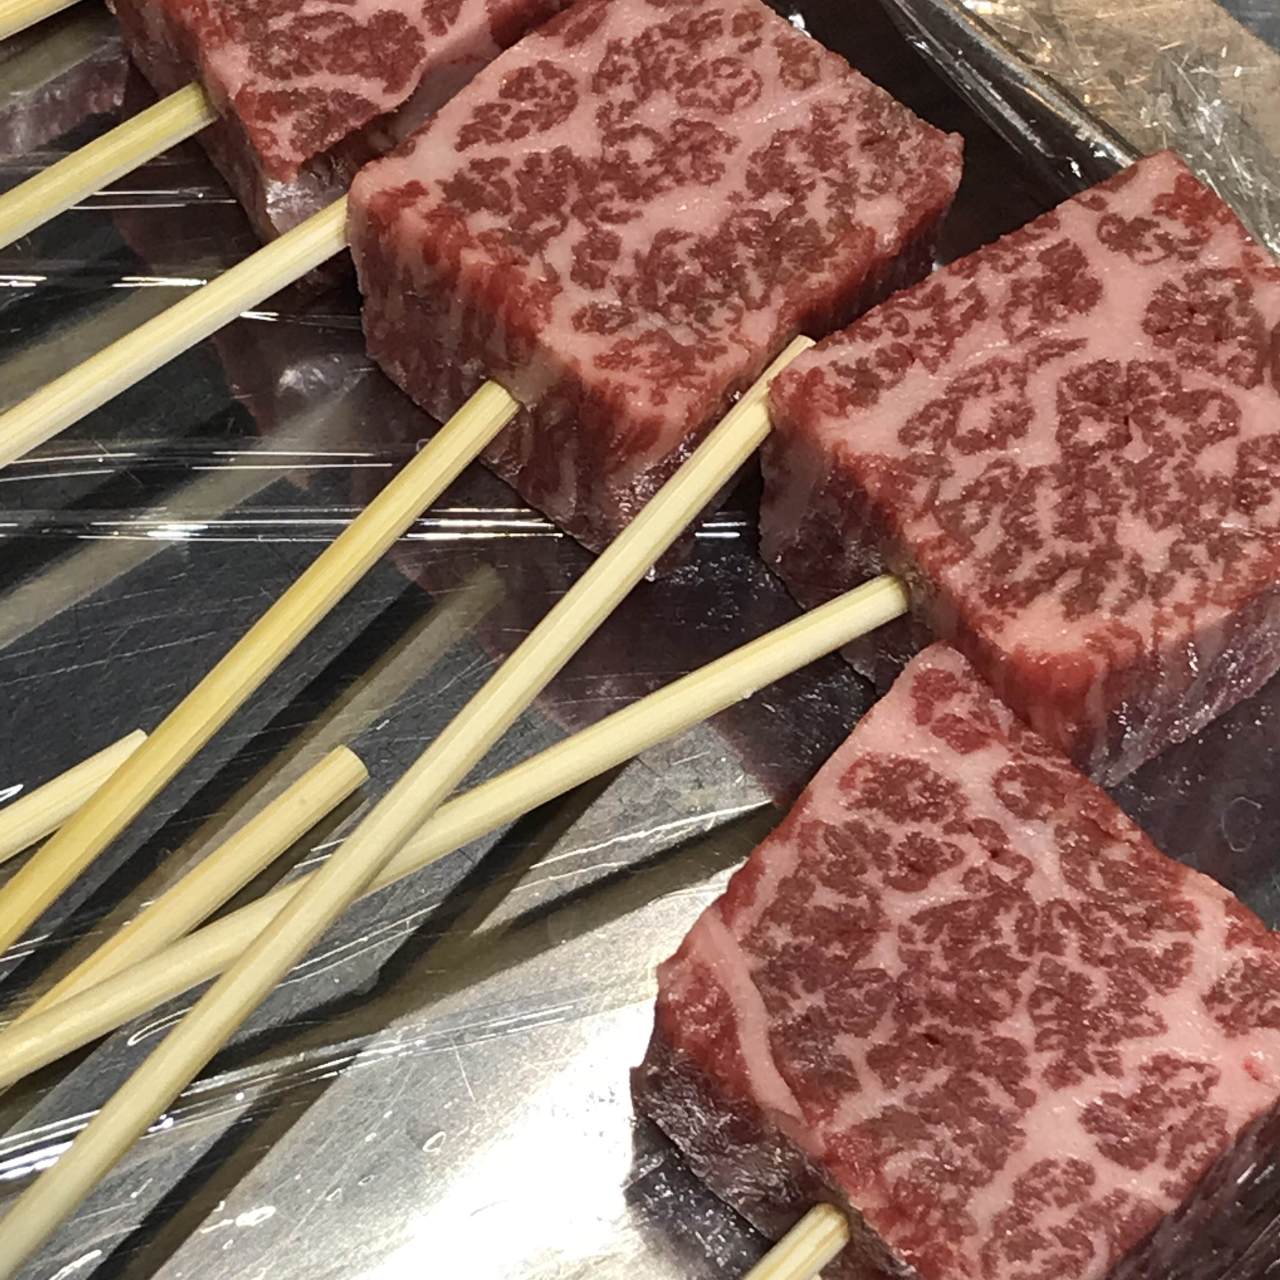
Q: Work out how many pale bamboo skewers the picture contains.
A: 9